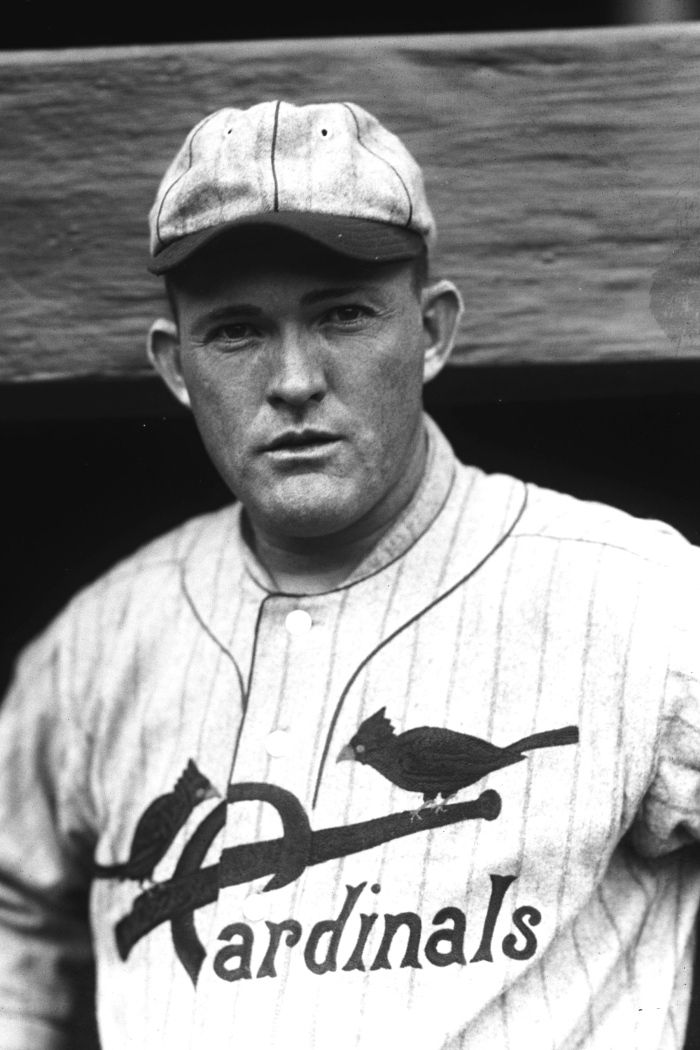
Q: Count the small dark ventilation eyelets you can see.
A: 2